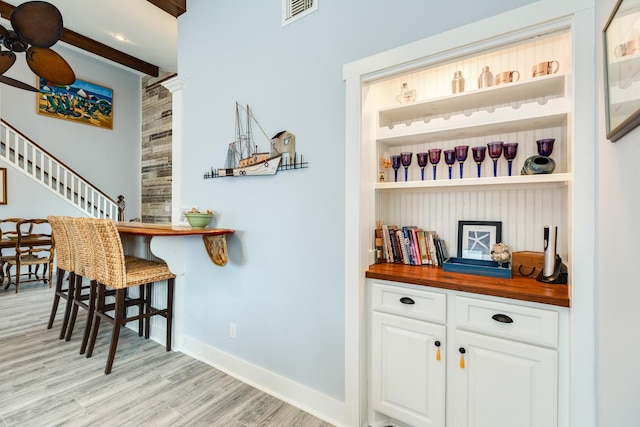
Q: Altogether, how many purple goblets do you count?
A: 10